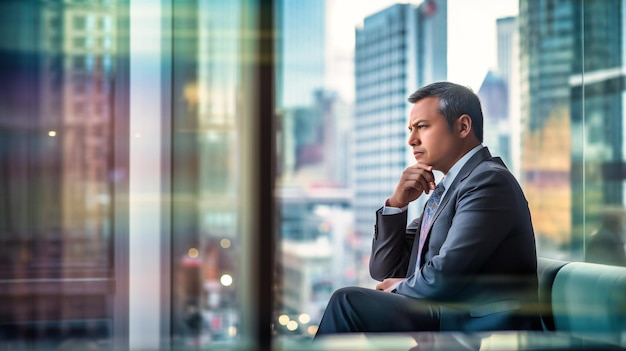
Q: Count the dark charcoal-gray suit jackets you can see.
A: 1